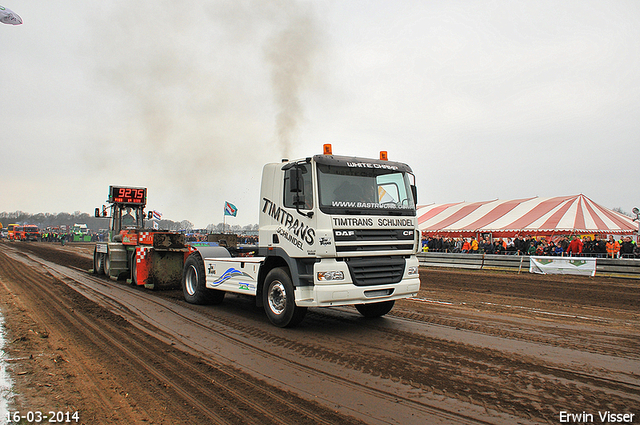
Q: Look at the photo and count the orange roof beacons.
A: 2